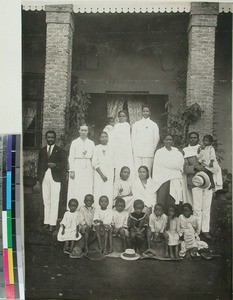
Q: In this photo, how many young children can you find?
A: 10